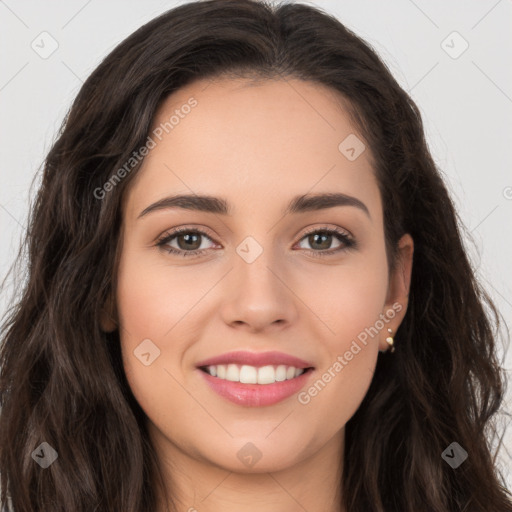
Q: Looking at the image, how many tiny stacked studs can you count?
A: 2